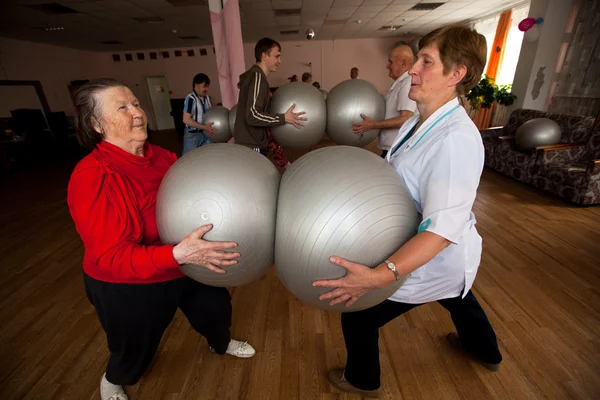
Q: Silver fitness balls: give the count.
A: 7